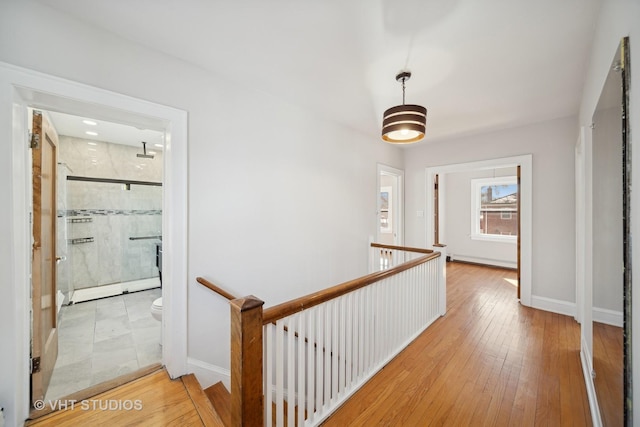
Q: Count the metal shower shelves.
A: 2